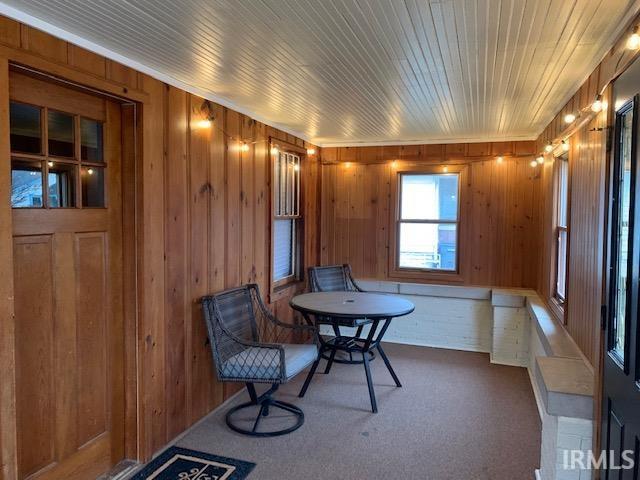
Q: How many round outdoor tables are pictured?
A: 1